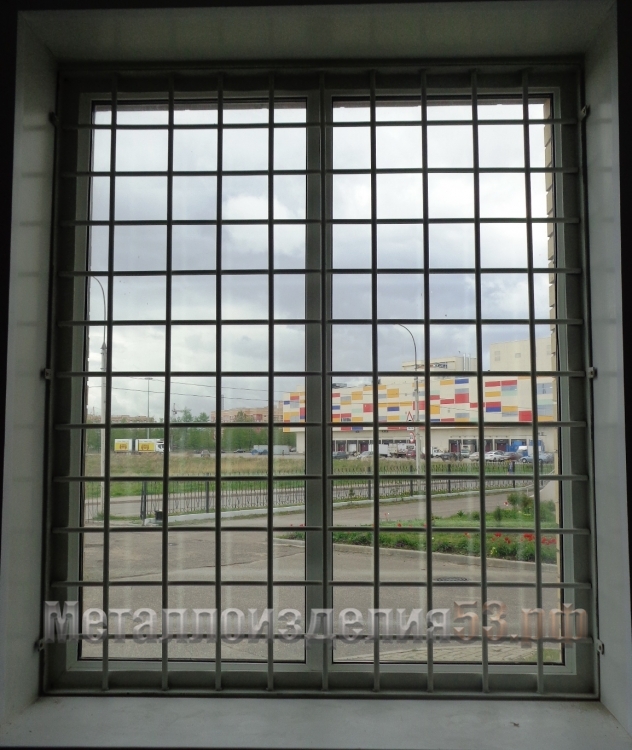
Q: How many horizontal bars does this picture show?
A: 11